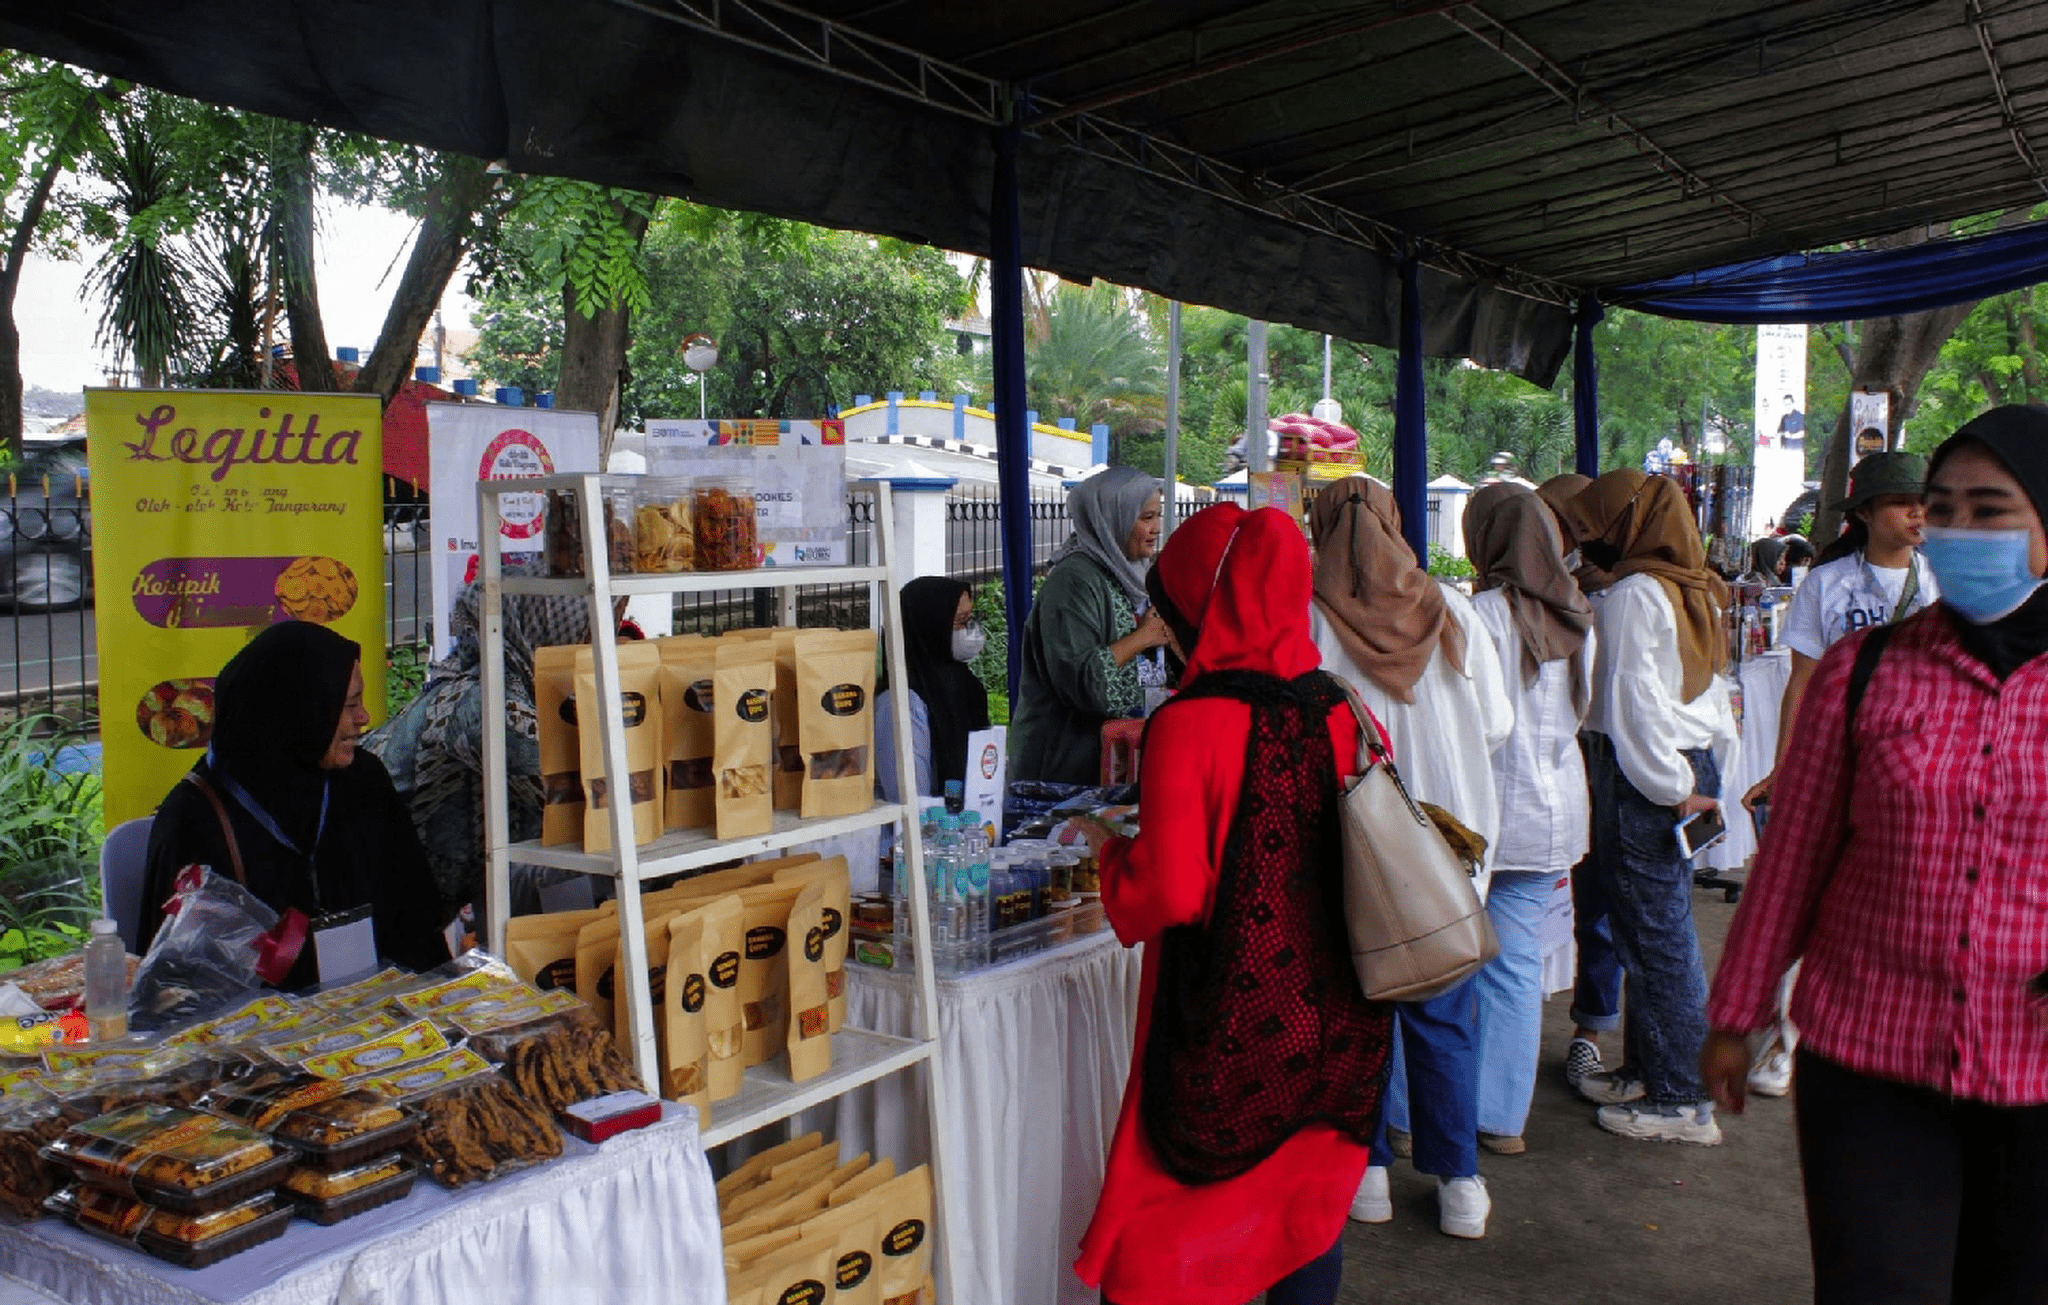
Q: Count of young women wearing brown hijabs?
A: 4